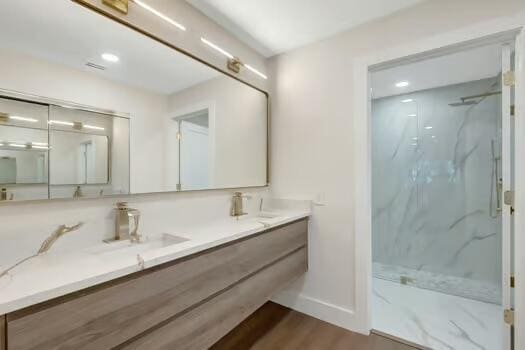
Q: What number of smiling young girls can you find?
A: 0